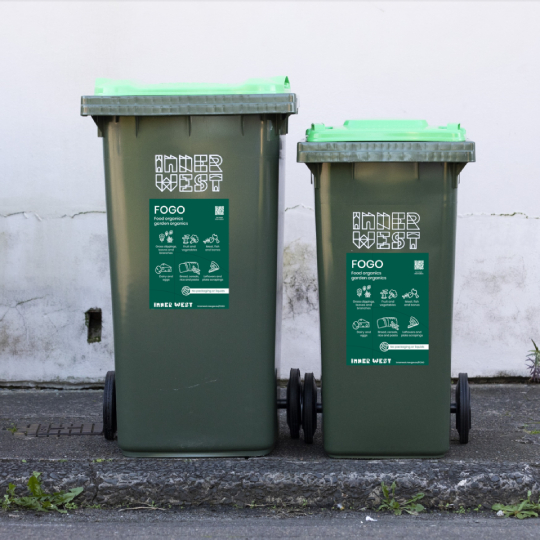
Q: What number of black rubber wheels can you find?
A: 4